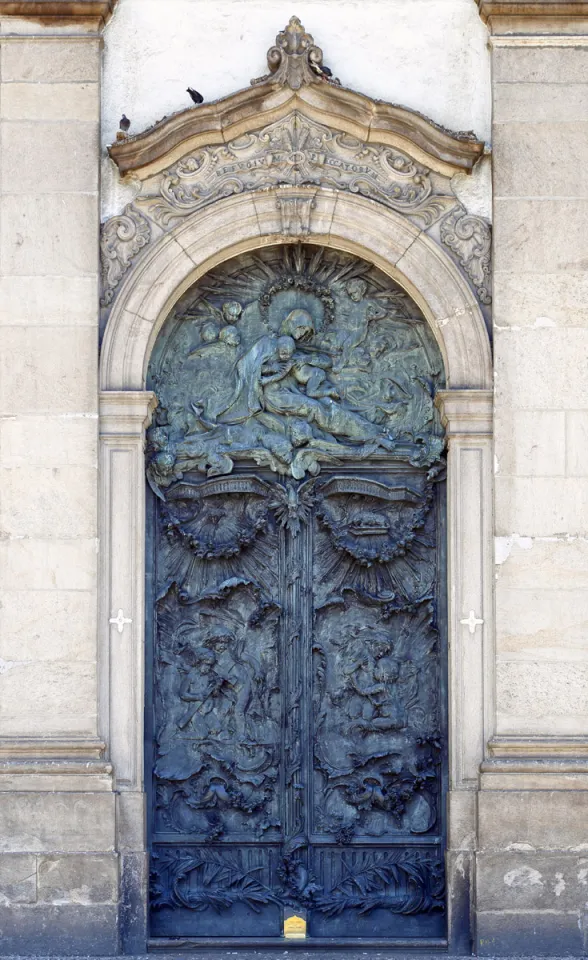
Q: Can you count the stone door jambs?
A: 2